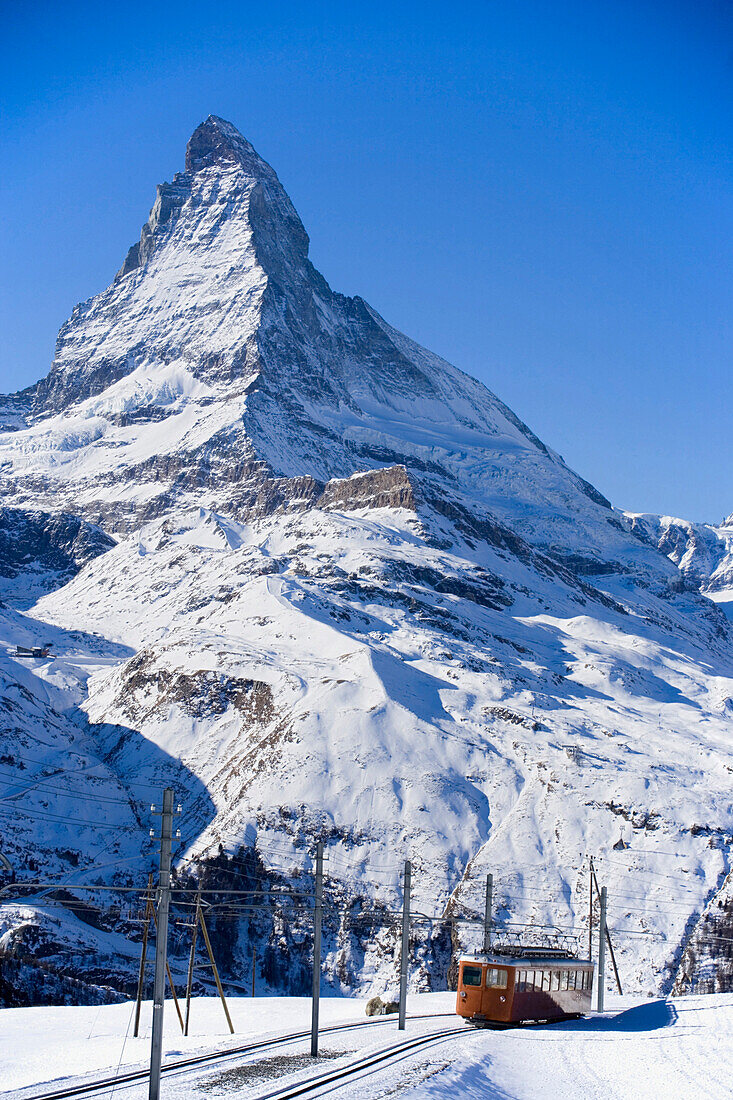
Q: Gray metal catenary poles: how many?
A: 5